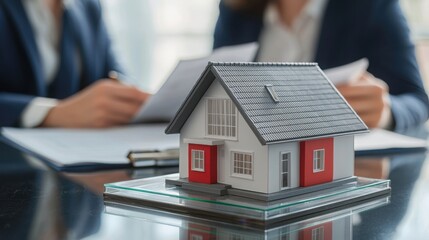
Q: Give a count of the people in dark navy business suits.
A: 2